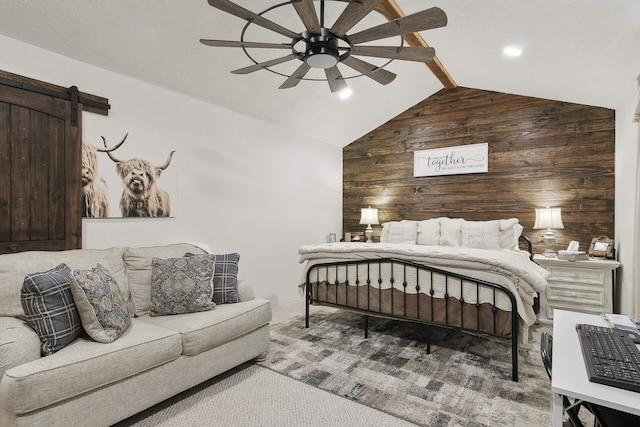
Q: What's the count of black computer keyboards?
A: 1